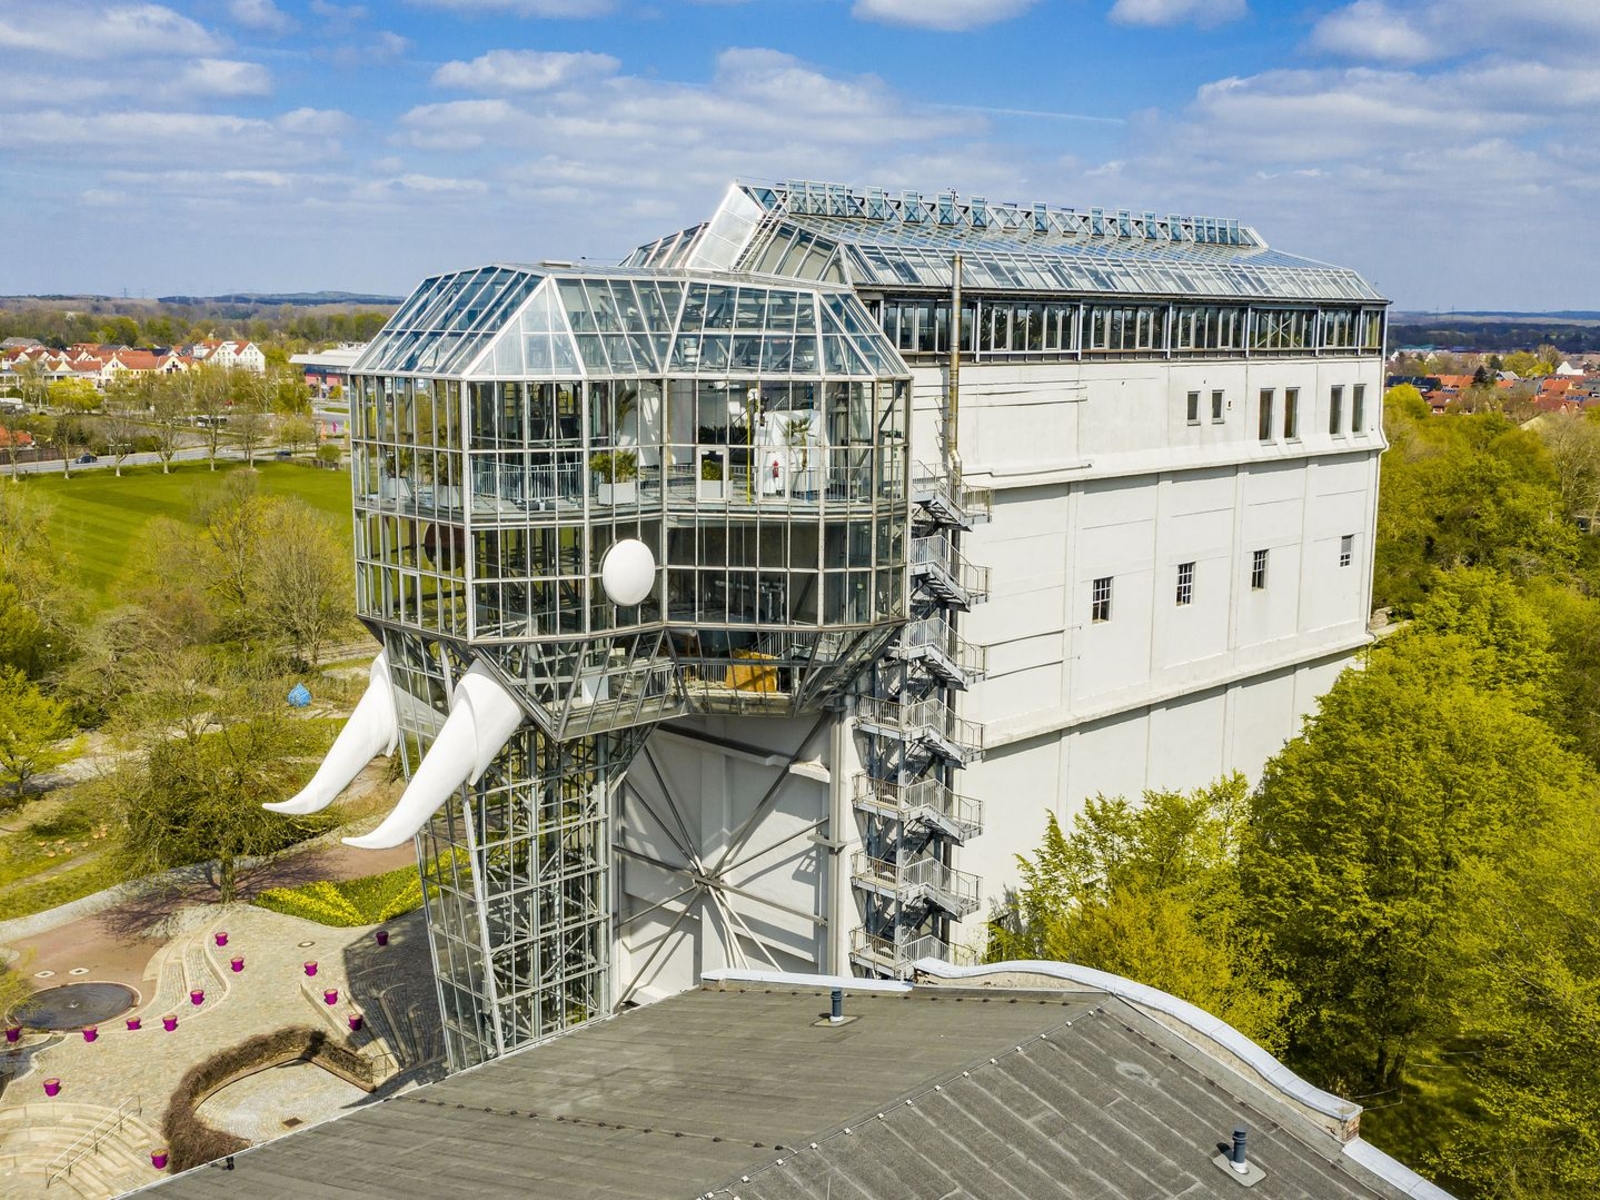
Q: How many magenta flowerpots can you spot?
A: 13